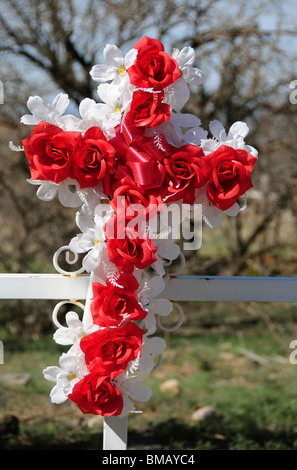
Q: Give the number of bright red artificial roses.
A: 11